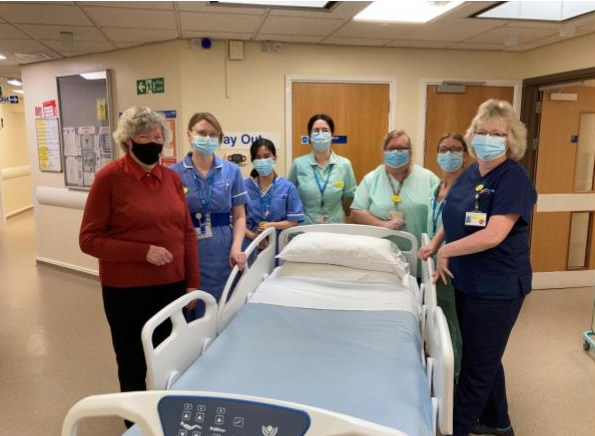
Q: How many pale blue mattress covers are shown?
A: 1